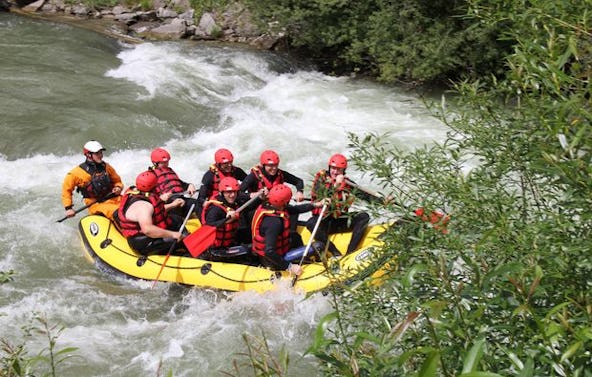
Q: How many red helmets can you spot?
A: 7